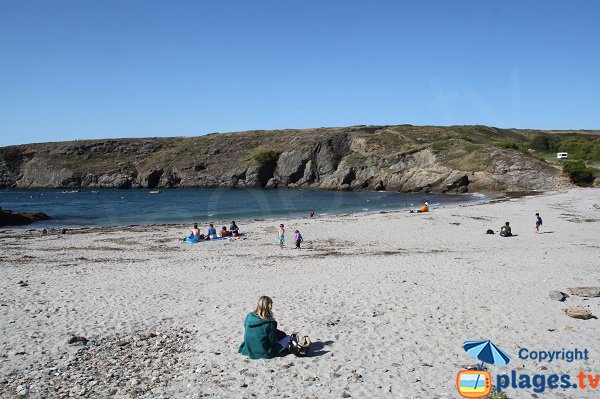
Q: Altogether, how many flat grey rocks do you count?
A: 3